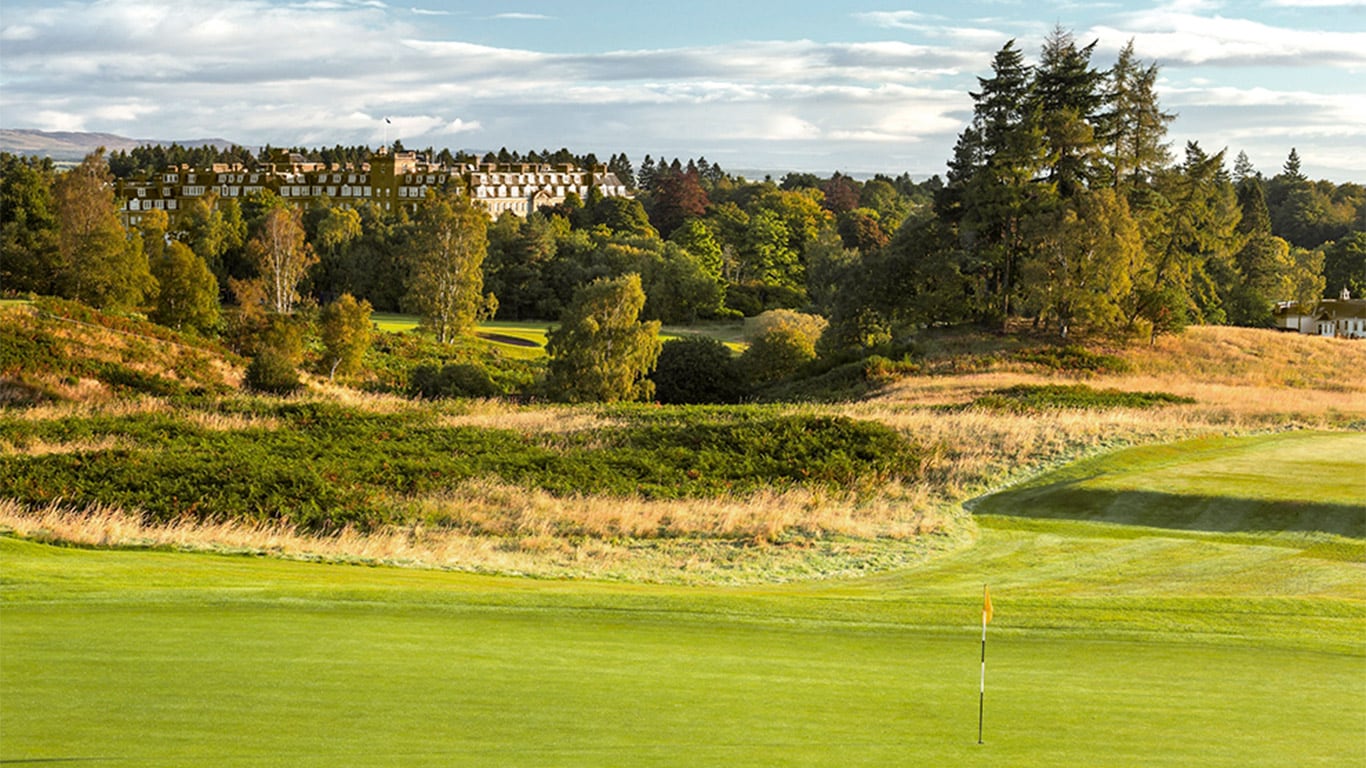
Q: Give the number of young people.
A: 0